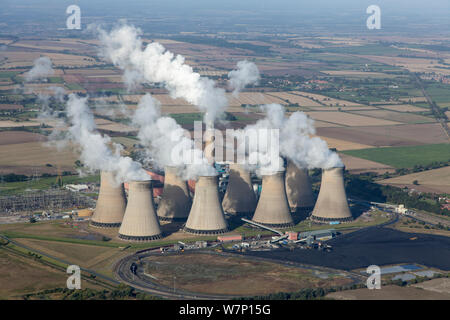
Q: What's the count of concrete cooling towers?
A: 8